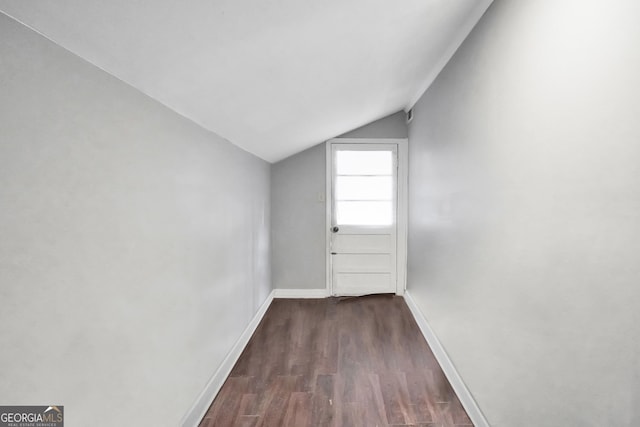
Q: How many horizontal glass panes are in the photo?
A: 3